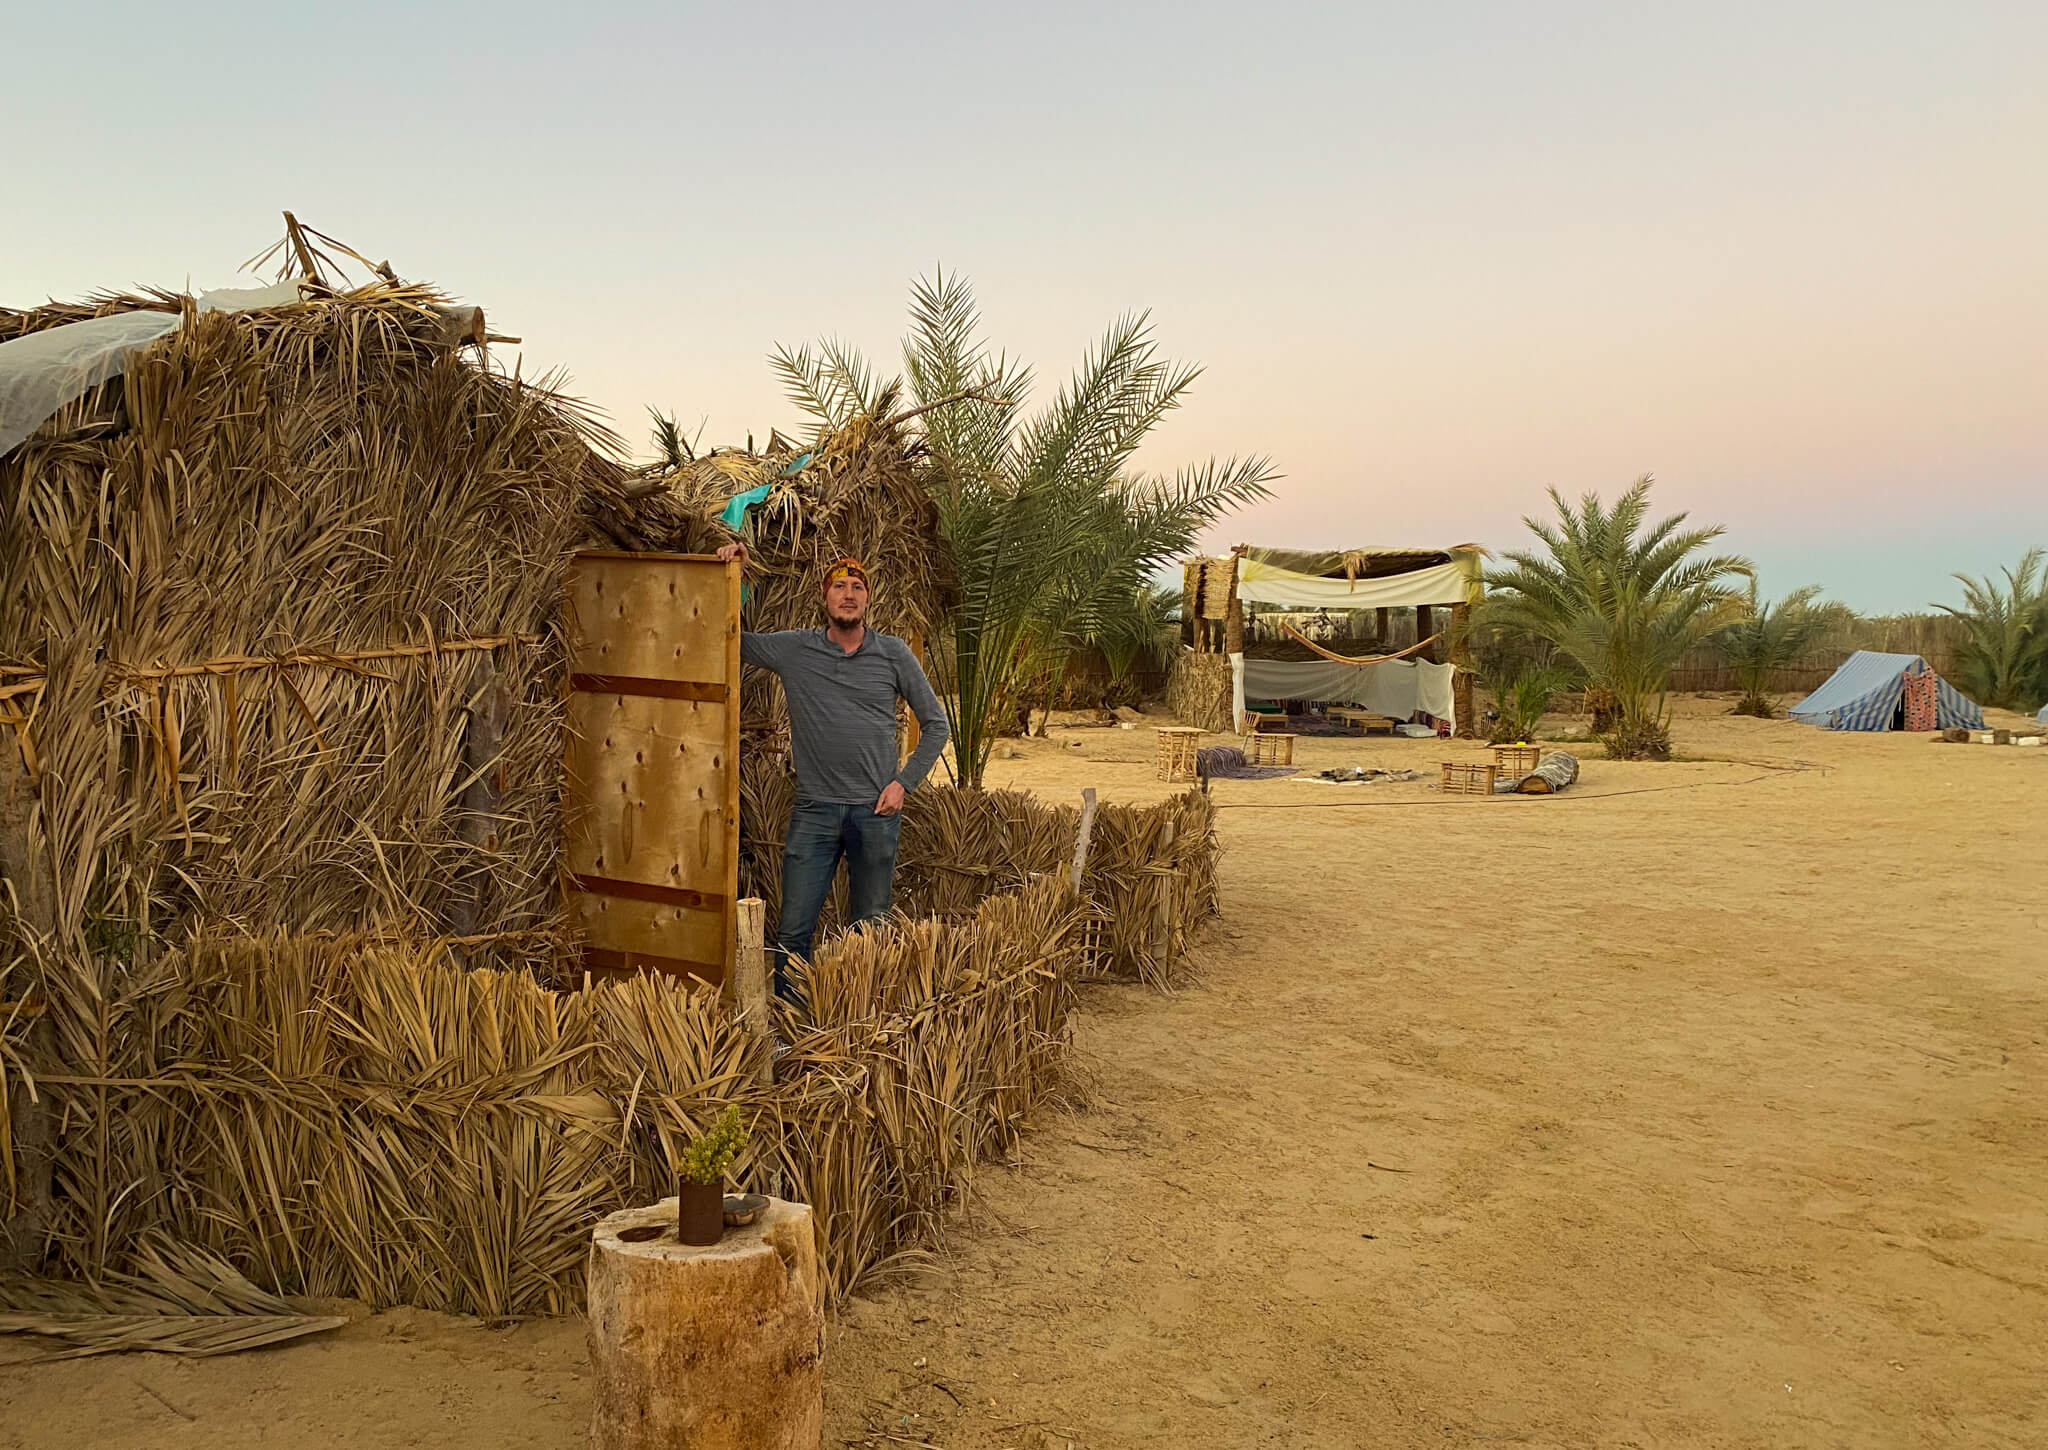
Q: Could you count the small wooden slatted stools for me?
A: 4